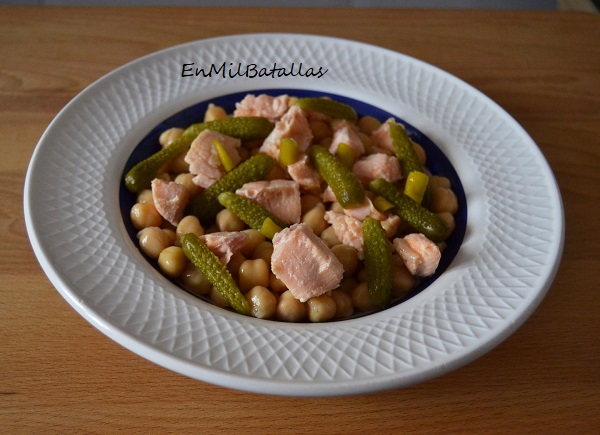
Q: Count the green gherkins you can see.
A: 10